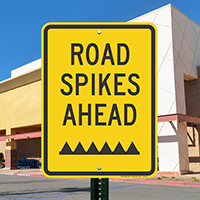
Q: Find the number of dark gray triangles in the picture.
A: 6